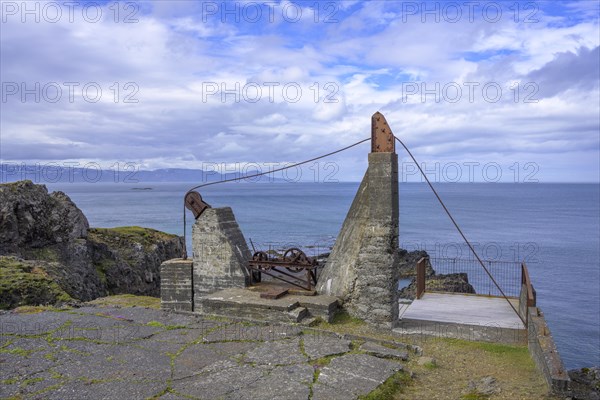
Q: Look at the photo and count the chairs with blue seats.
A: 0